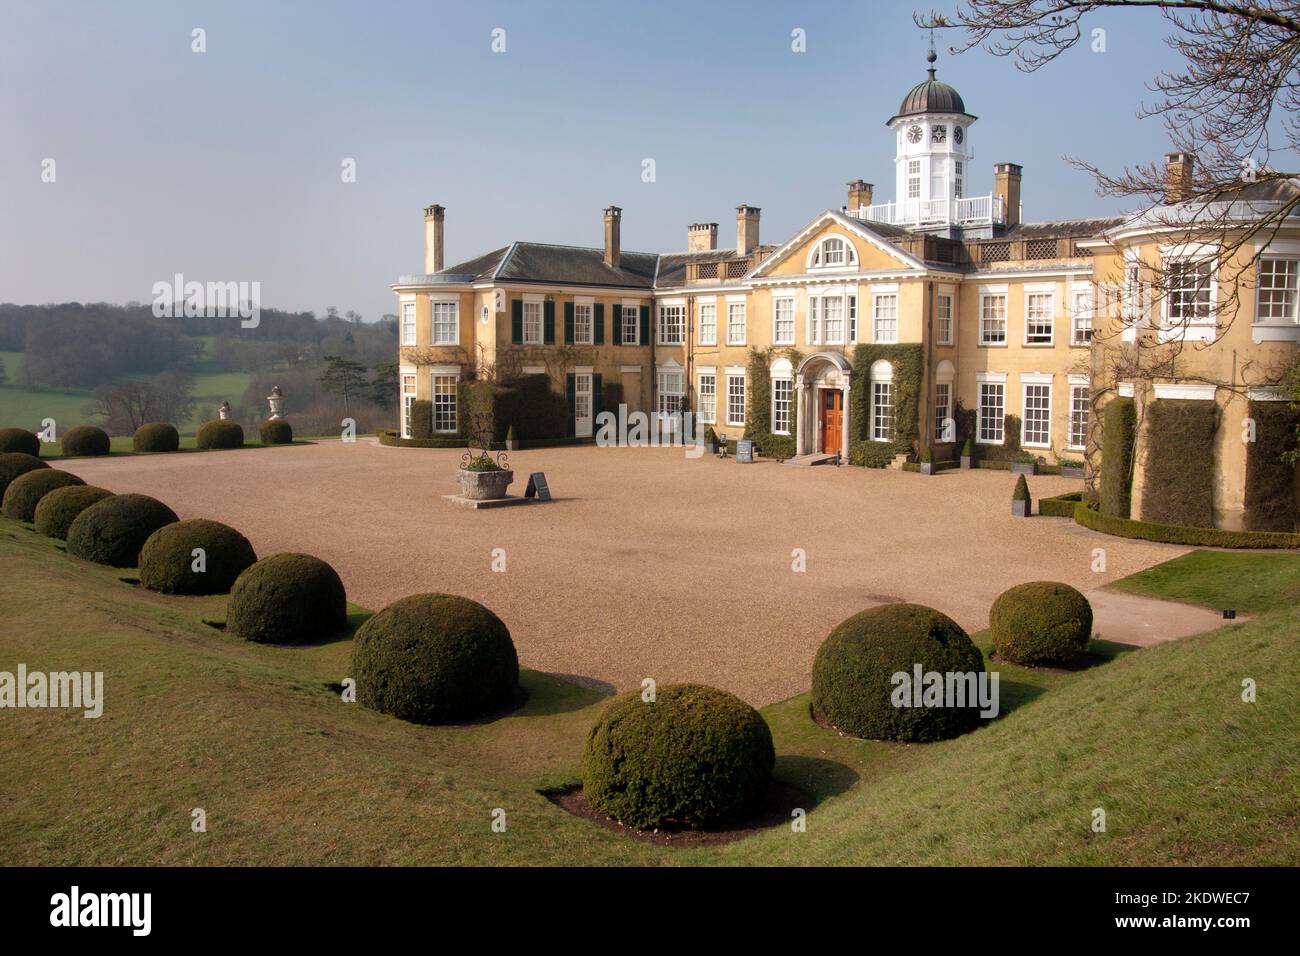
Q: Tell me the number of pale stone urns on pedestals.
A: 2